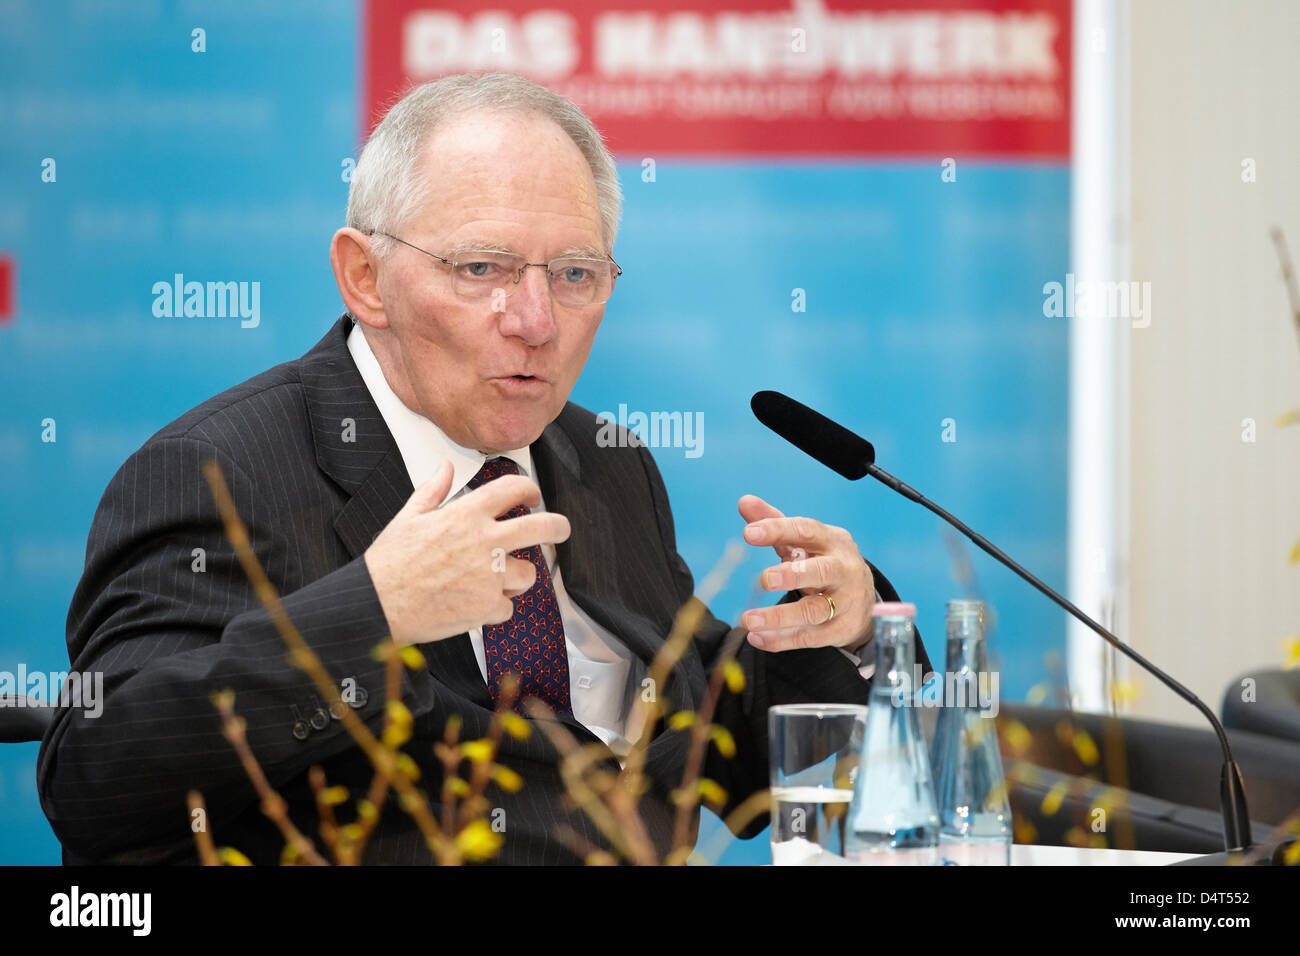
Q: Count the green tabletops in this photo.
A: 0